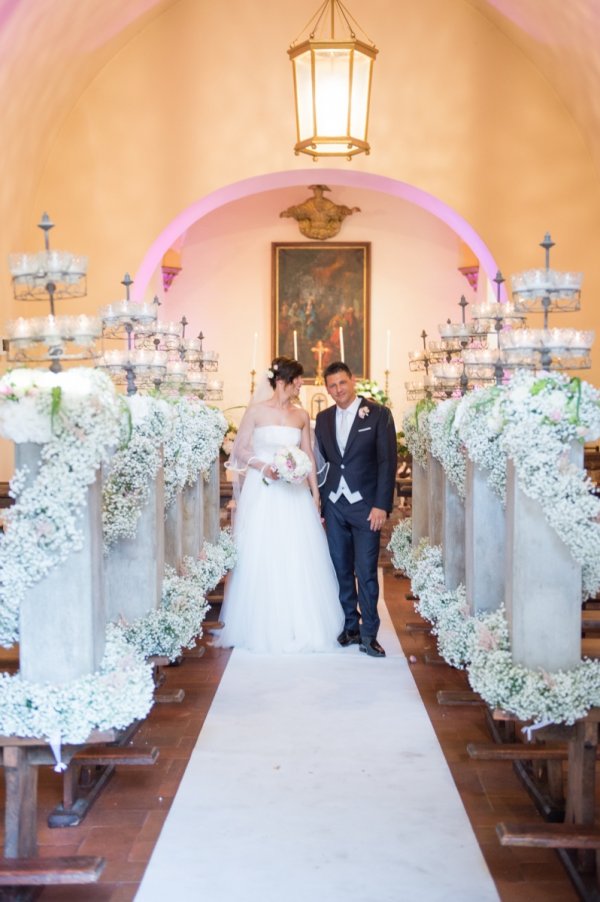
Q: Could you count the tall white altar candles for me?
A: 4